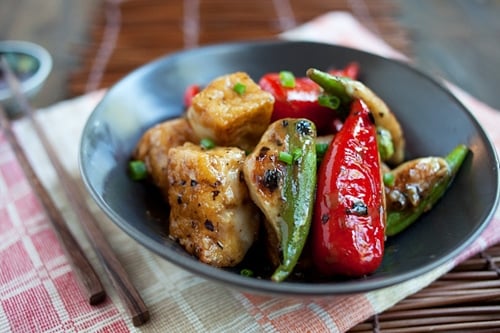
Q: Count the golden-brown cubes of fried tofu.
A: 3